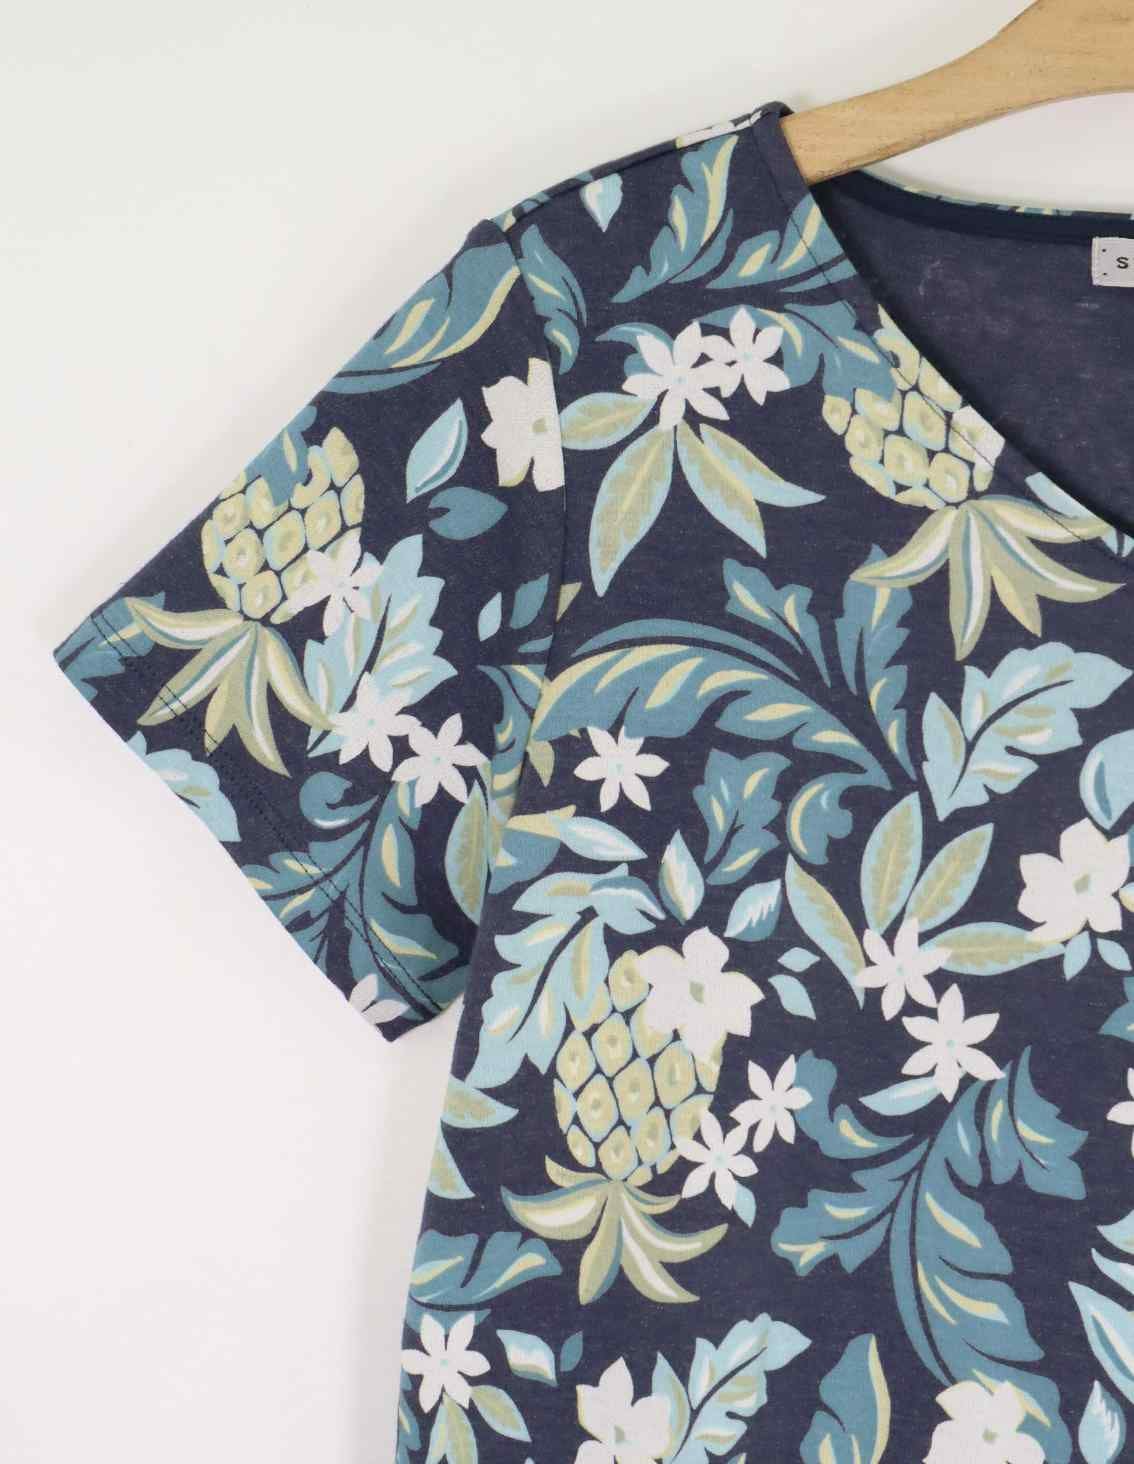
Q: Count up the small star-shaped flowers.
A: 11